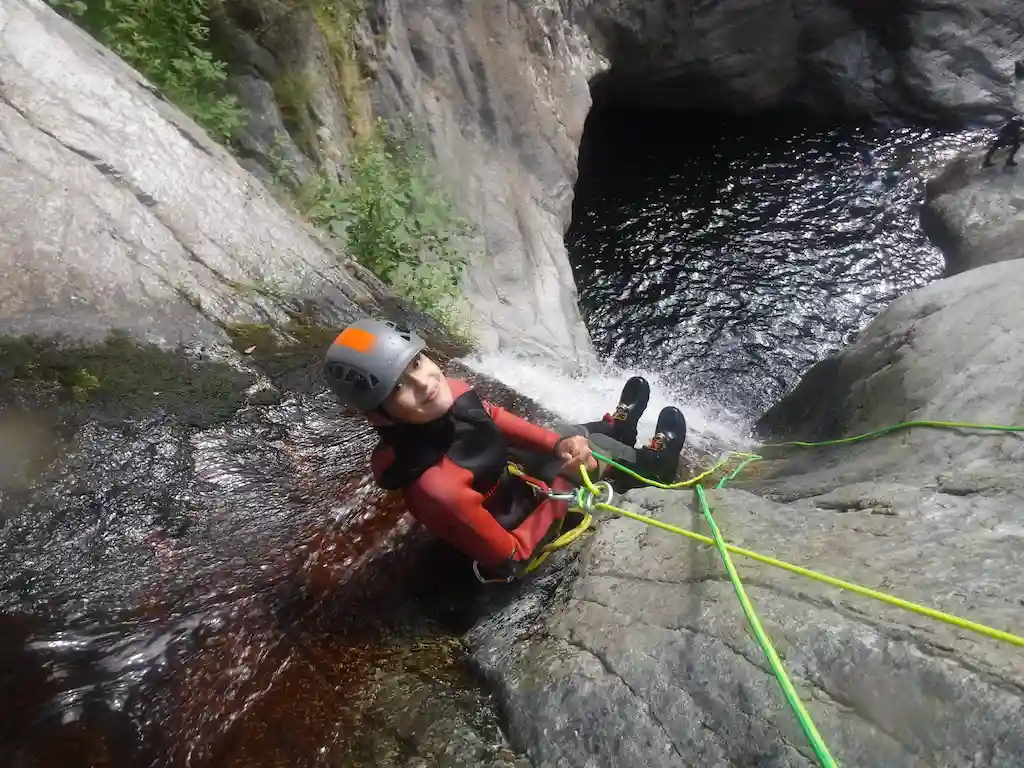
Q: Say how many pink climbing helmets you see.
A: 0